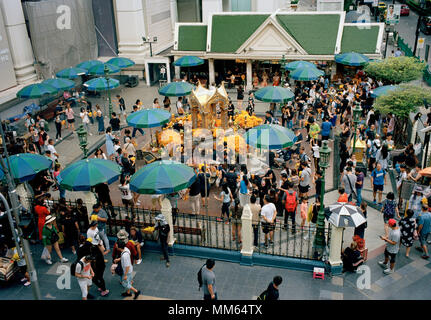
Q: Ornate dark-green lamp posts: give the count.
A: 5